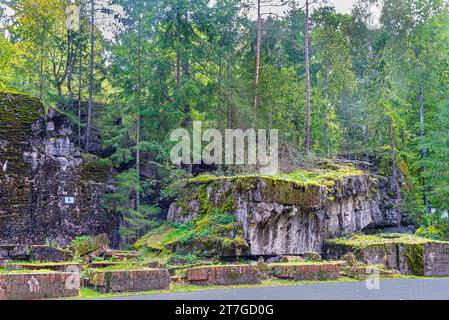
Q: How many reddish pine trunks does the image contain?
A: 2